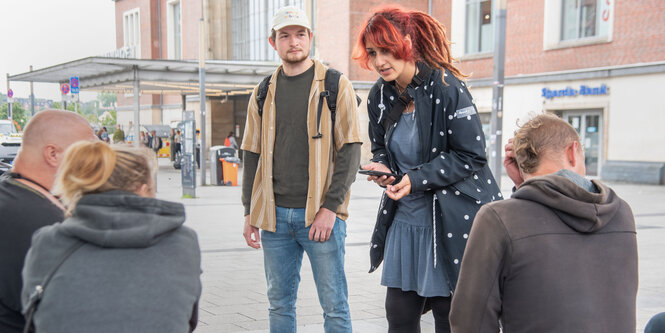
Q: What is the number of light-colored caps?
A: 1